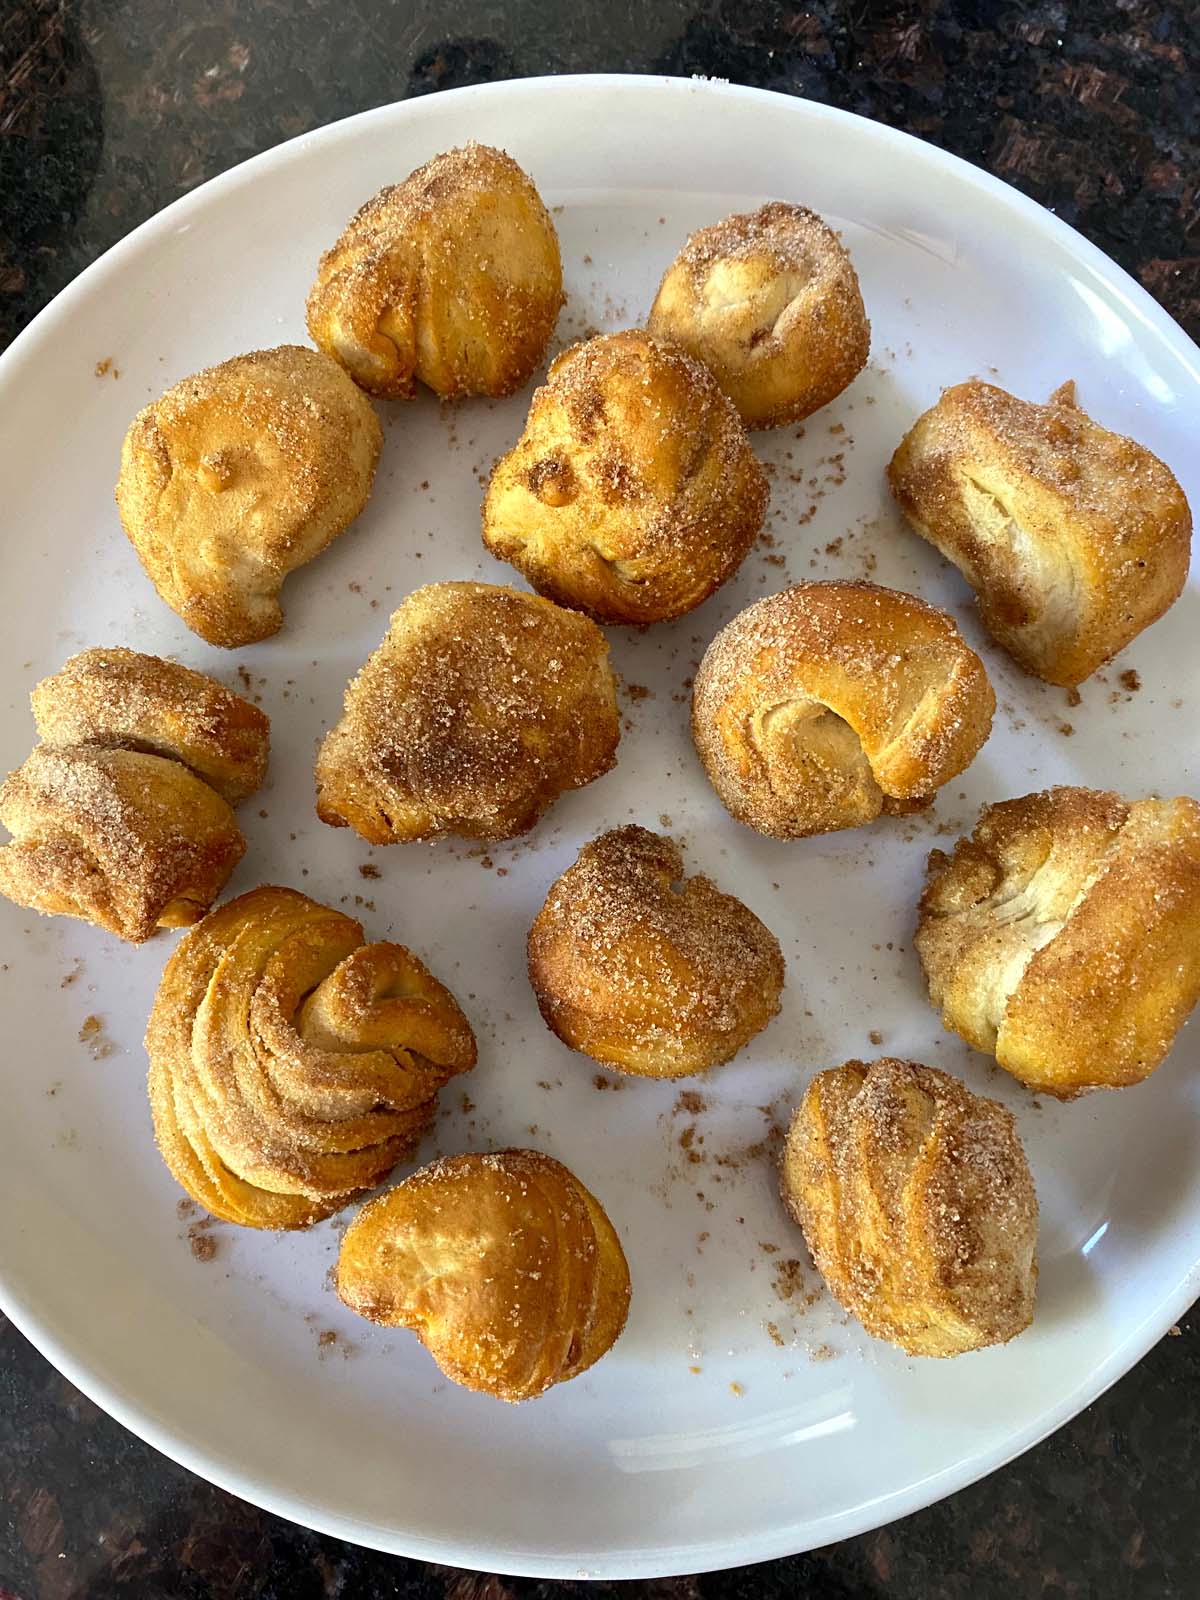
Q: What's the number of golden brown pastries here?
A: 13